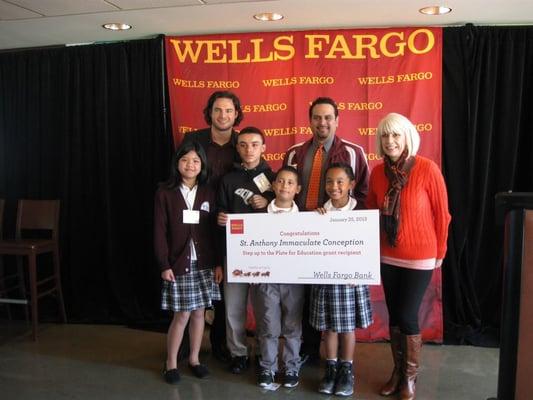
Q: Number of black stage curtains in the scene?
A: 2